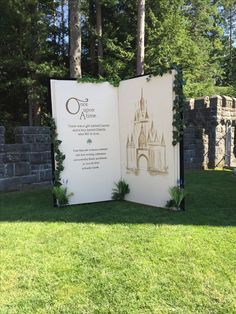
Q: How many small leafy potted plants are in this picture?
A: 3